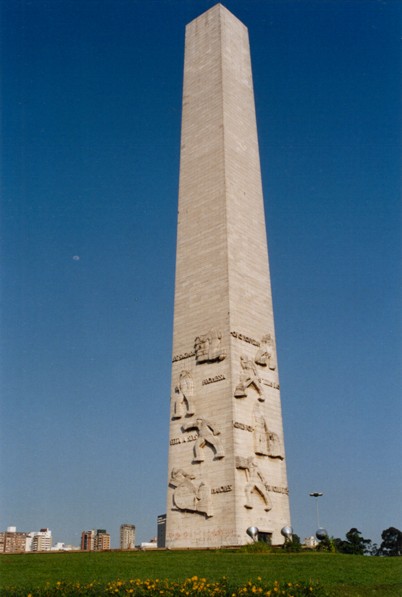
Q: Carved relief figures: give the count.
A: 8